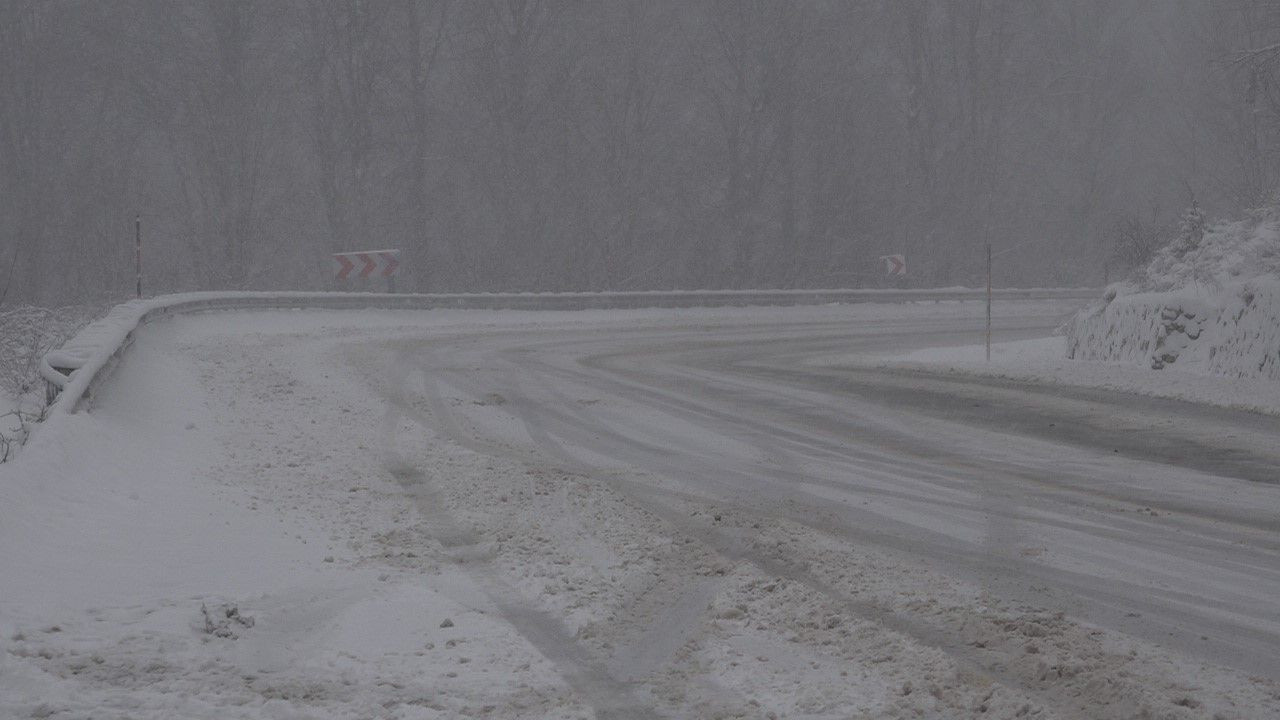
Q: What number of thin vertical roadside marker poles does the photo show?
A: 2